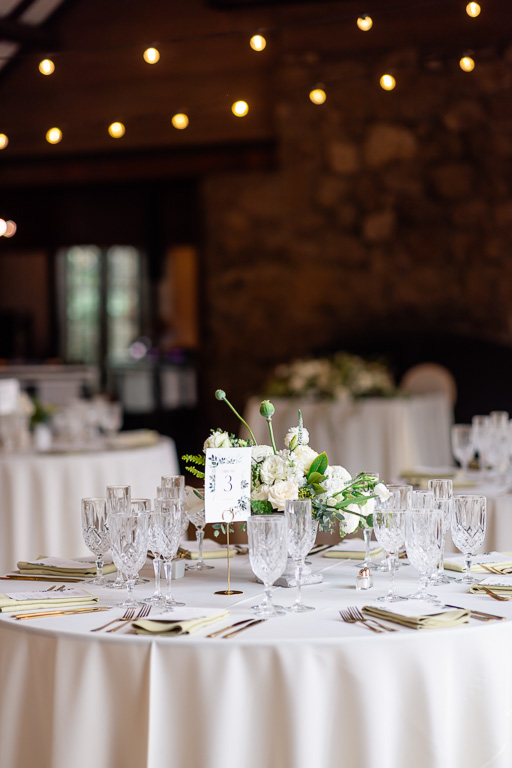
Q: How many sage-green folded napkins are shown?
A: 8